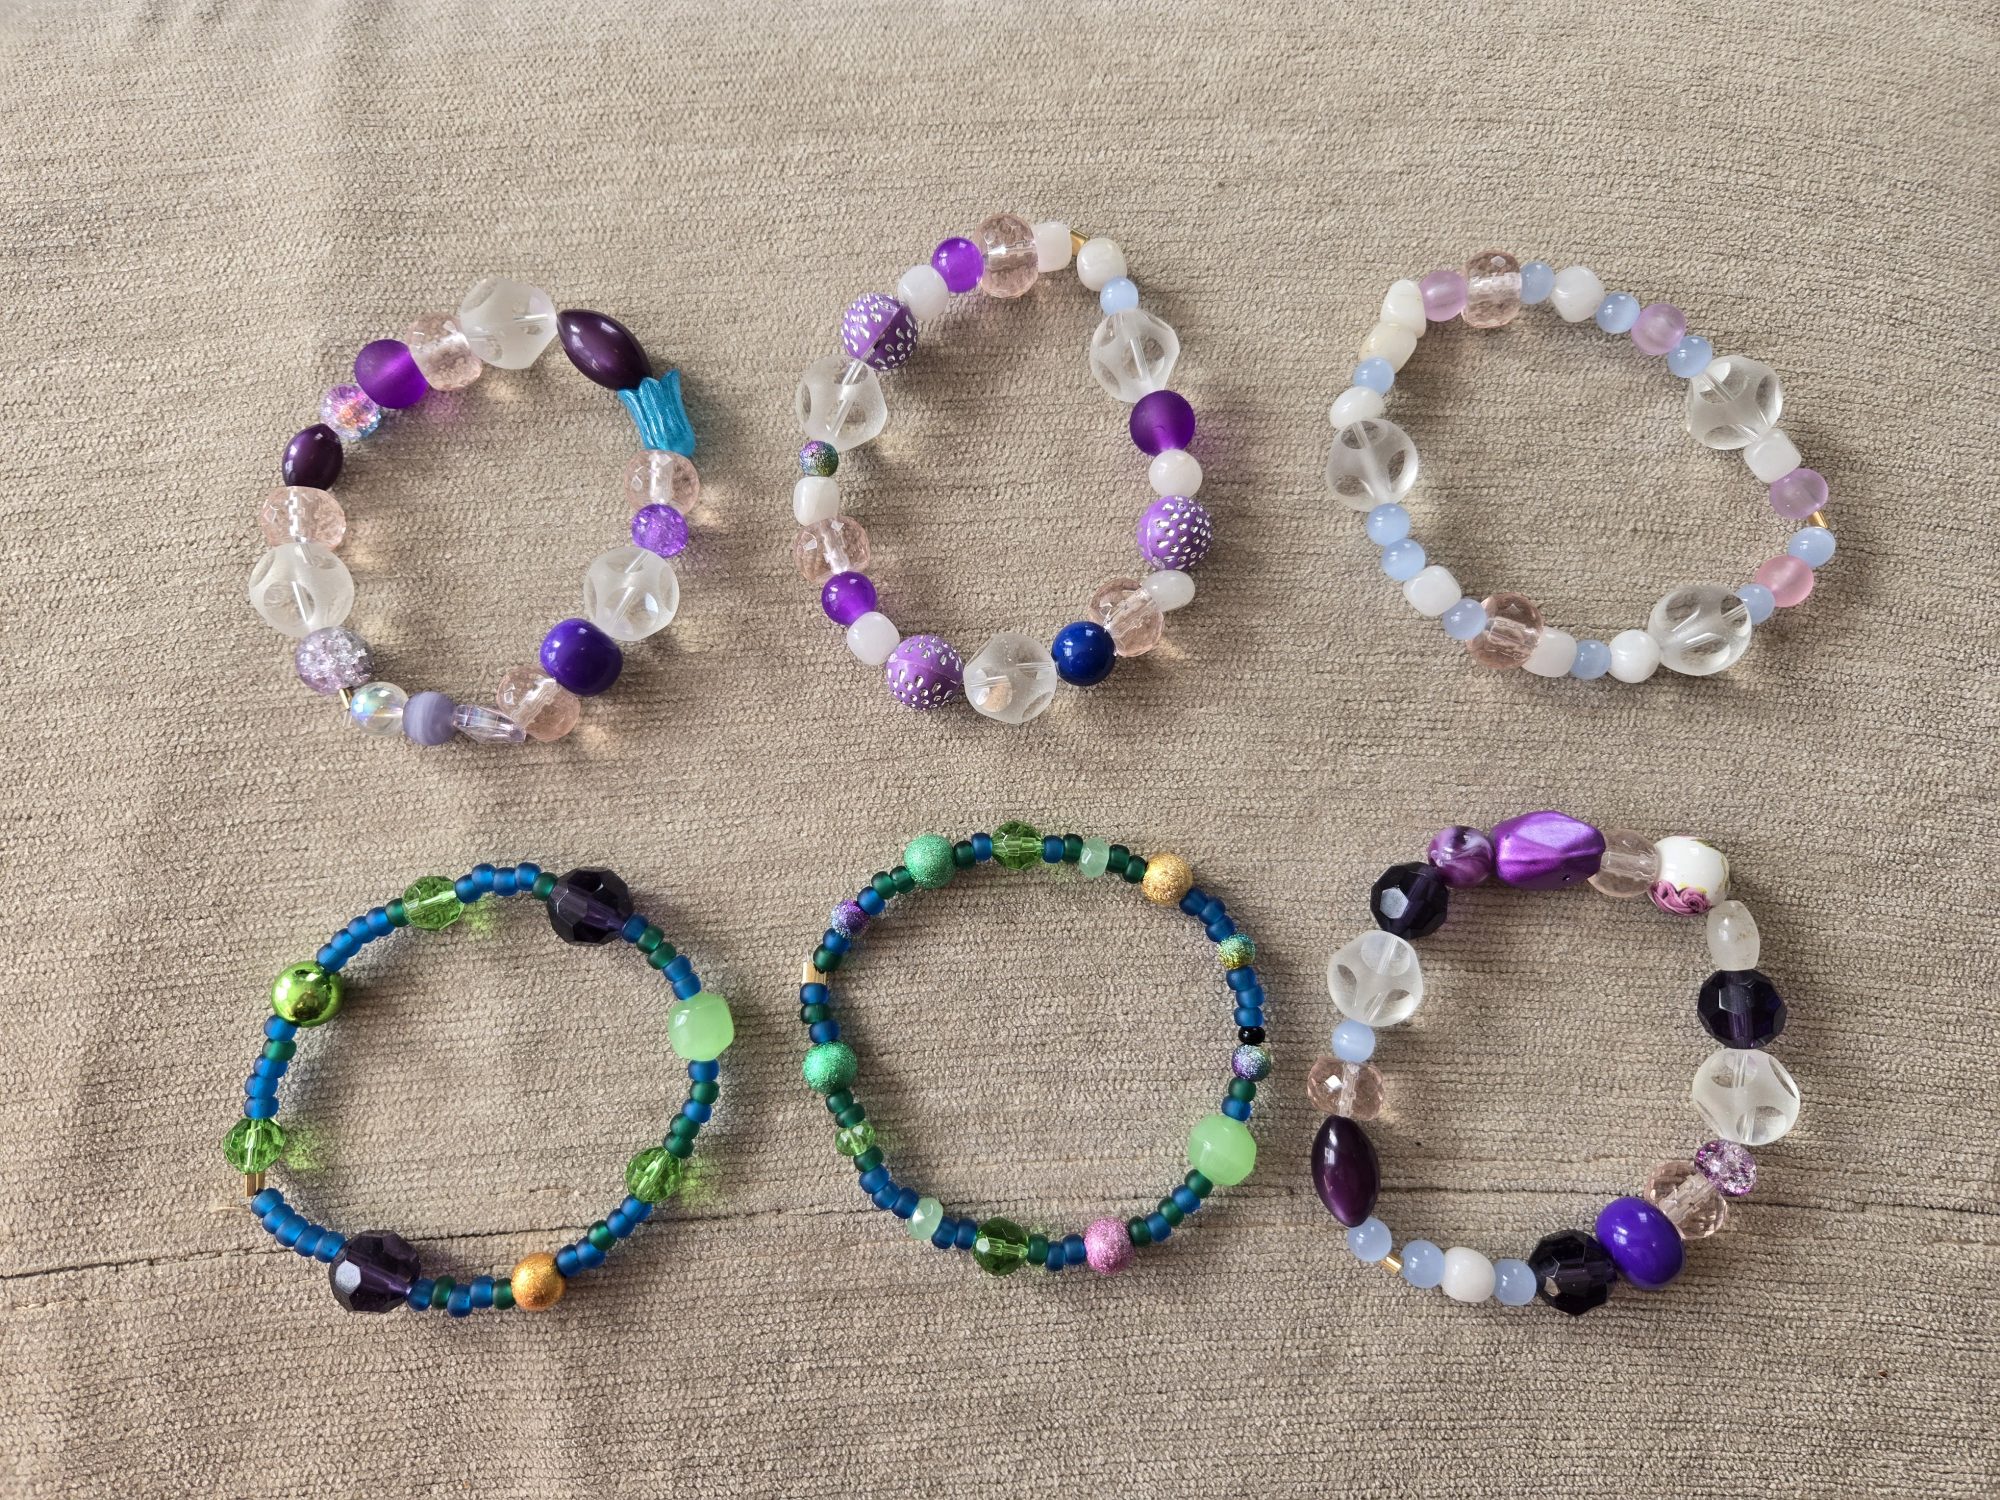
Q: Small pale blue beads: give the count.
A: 15